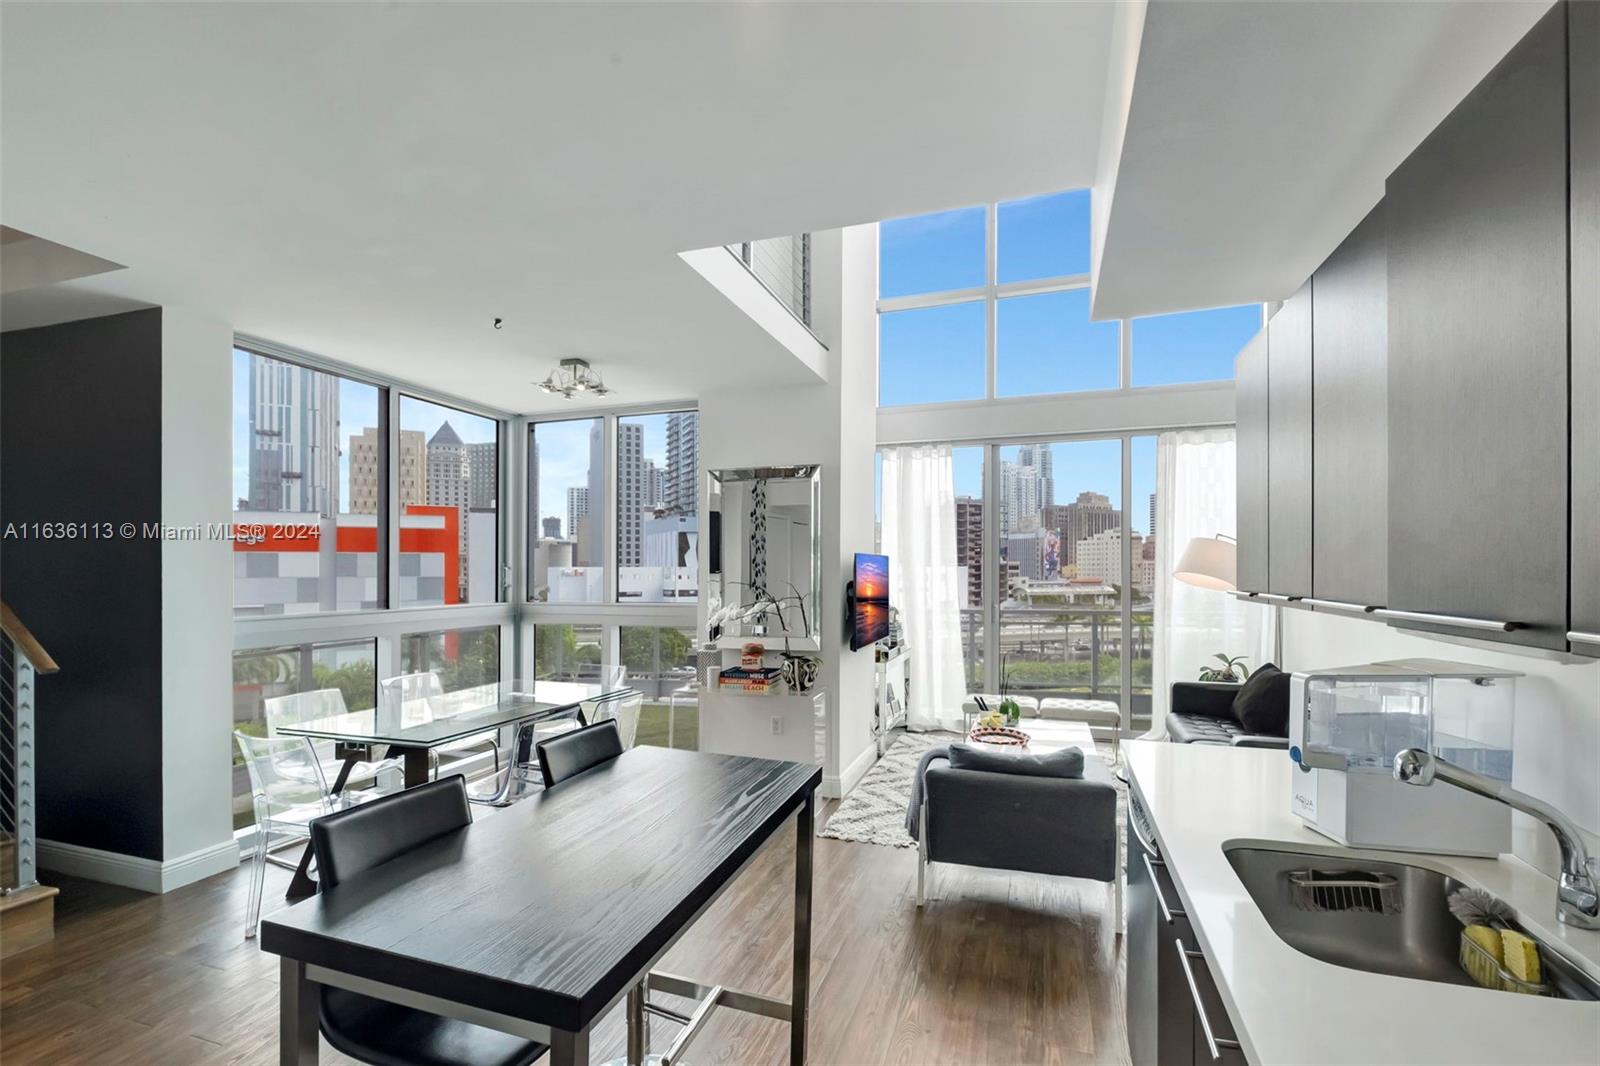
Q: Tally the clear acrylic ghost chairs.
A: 6